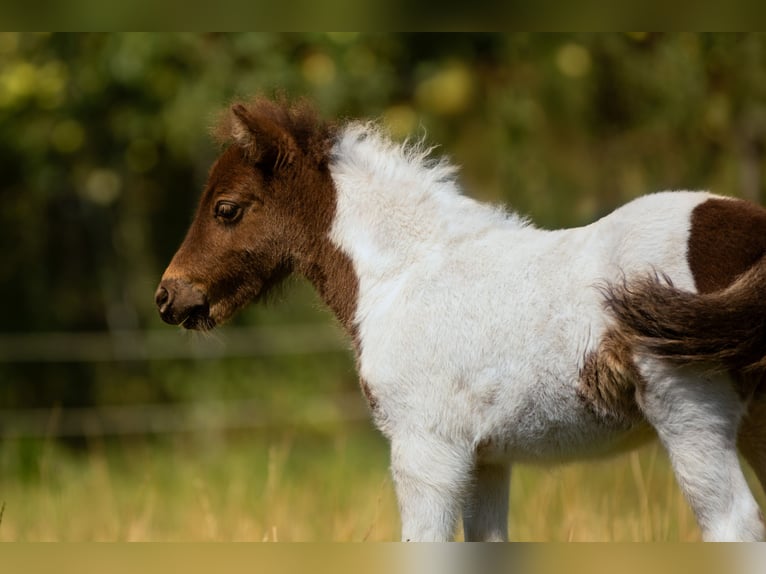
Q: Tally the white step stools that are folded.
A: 0